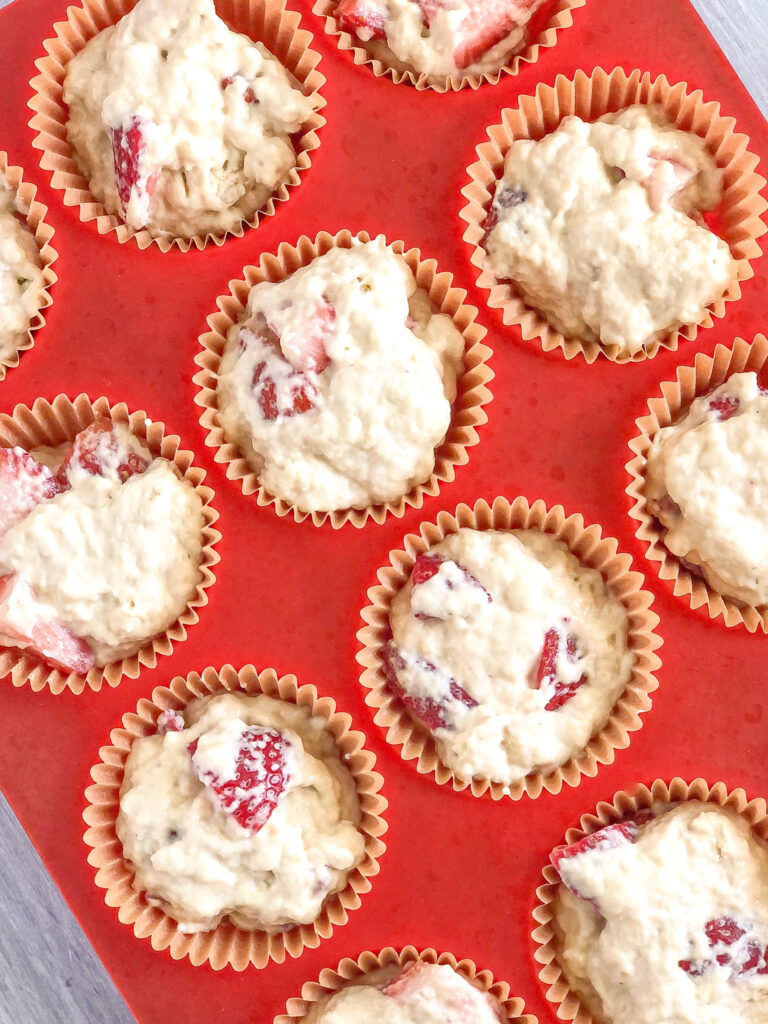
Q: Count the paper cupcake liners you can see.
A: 11